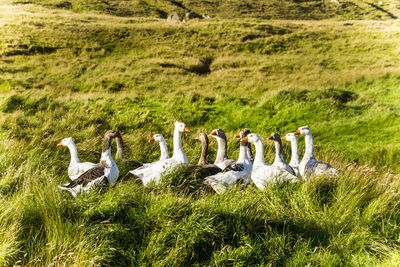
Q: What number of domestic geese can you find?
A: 13